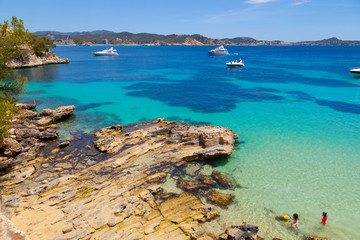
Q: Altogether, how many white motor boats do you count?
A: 4